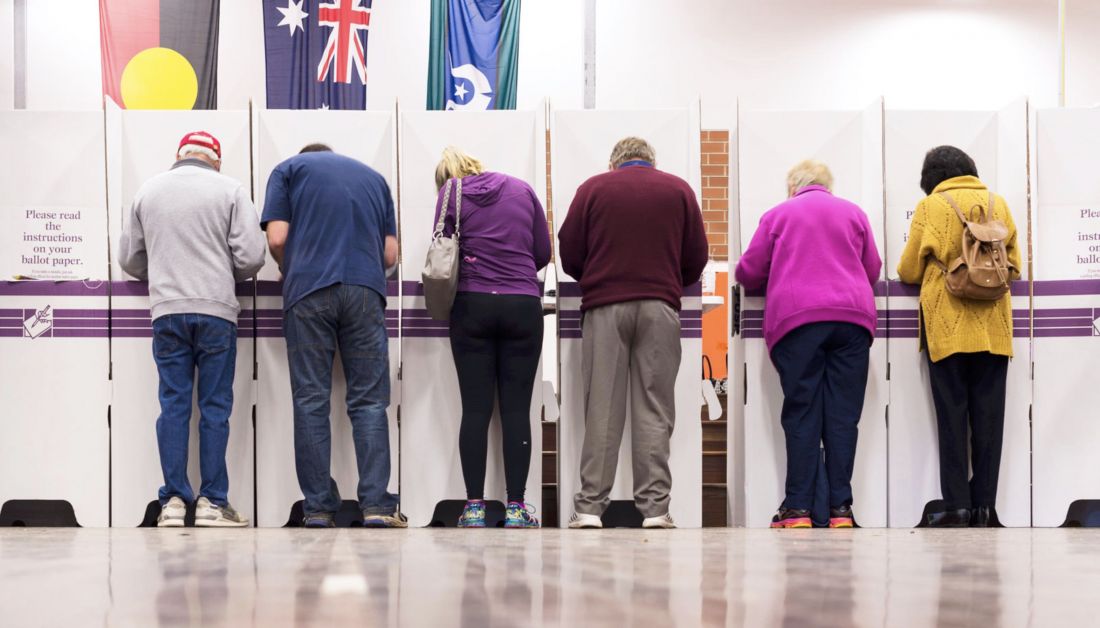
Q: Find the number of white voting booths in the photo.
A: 8